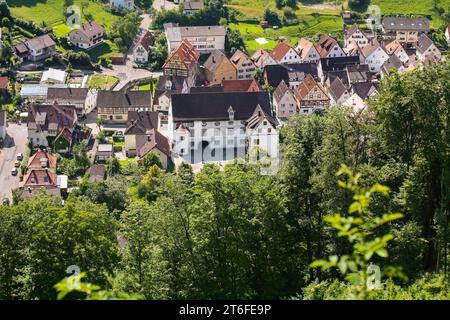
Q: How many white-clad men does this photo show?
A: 0